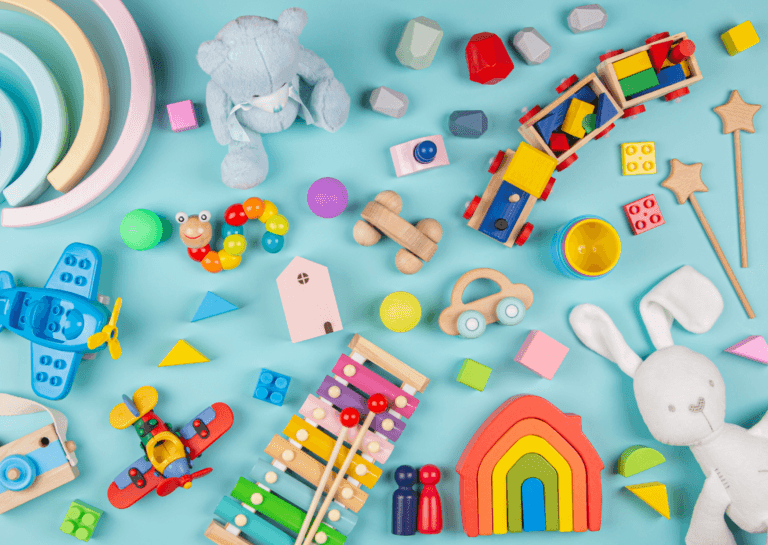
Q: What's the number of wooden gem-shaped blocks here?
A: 6